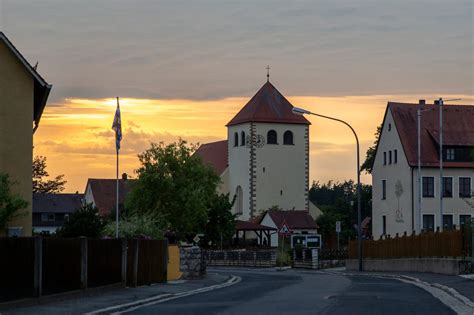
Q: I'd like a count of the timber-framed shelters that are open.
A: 1